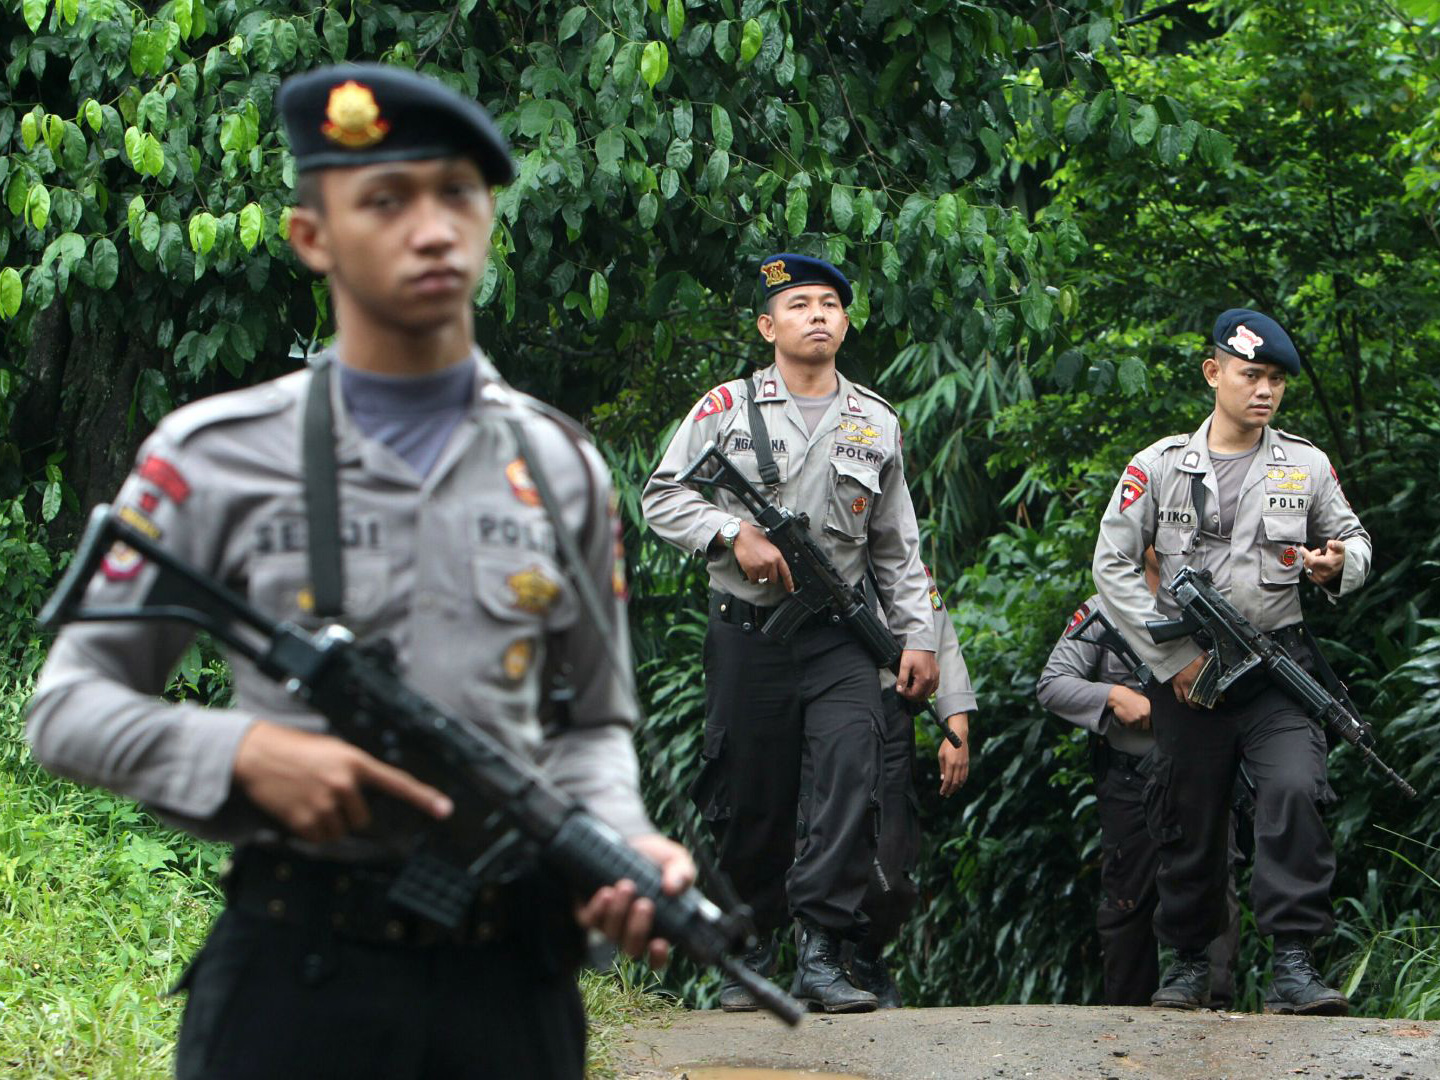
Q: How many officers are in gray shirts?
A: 5